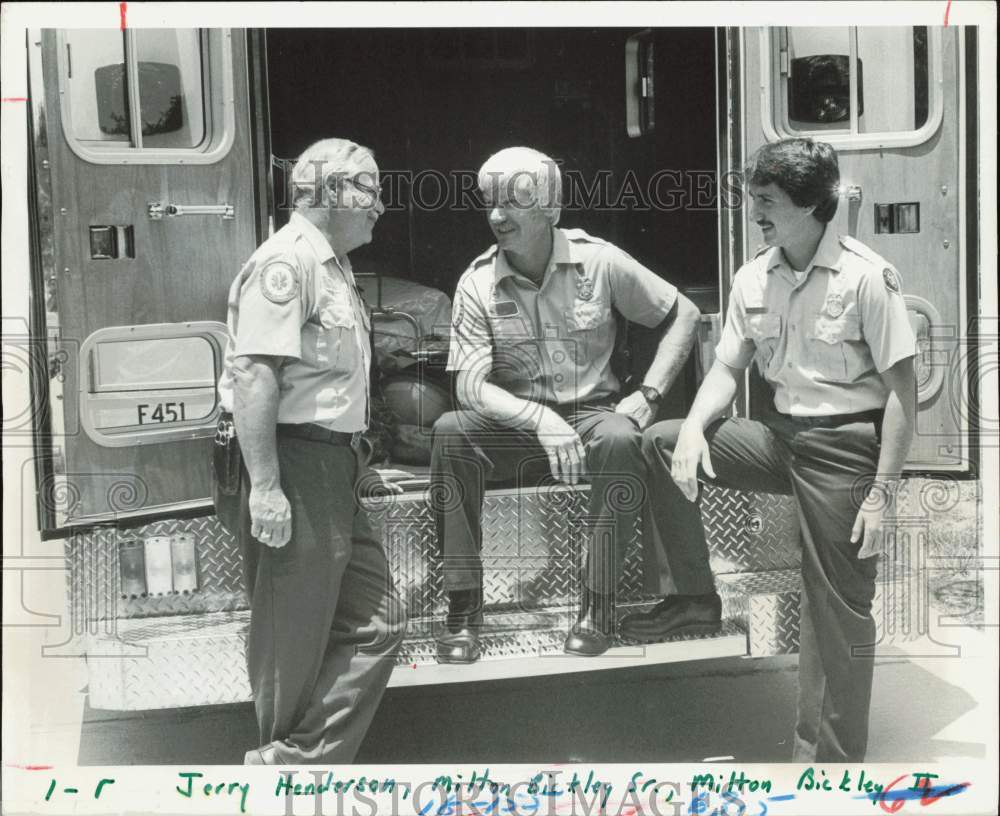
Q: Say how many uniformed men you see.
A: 3